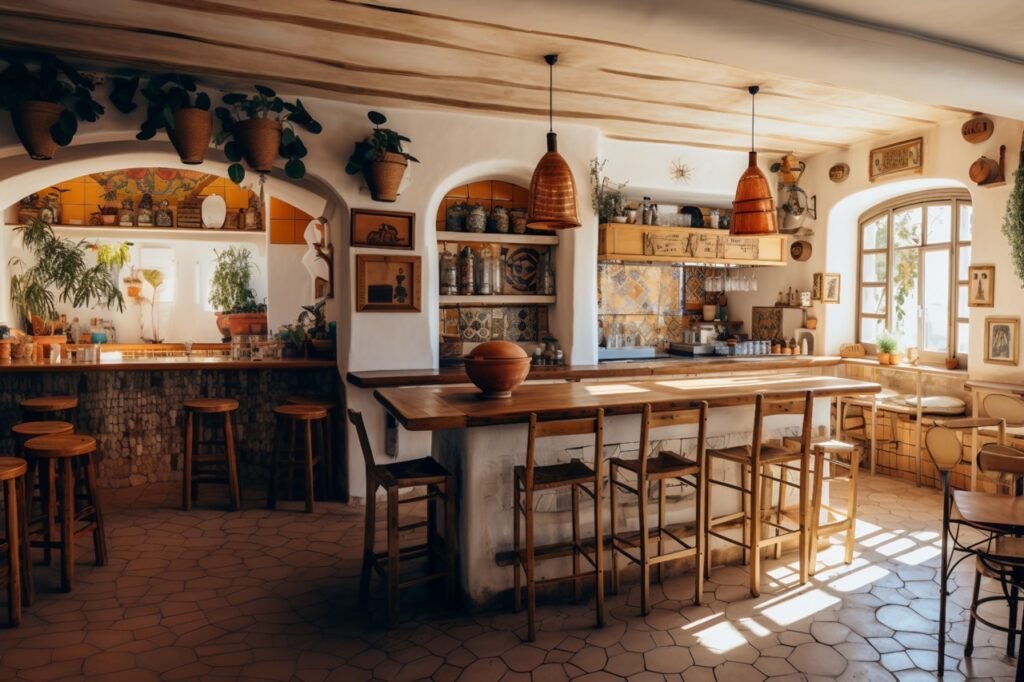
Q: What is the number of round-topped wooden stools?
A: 7